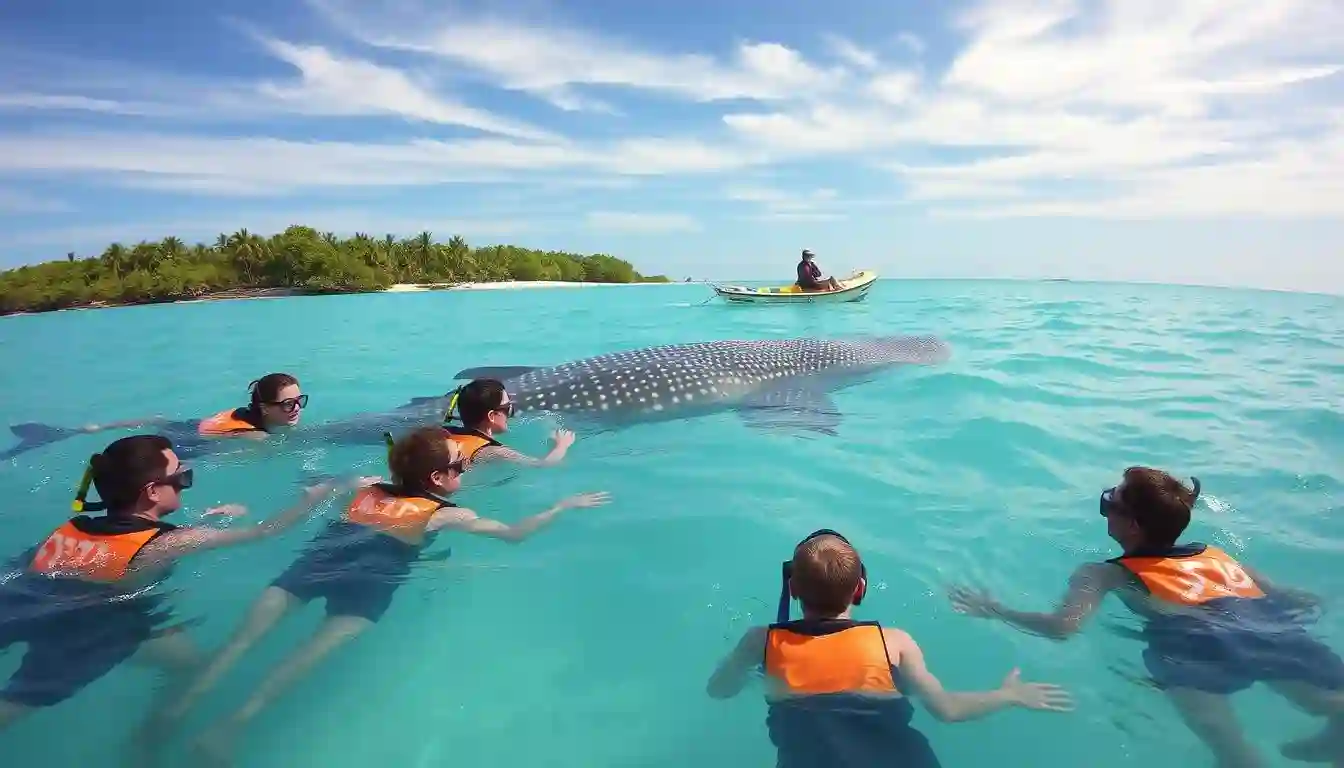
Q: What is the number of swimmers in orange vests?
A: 6